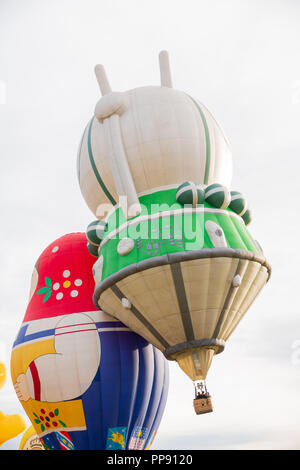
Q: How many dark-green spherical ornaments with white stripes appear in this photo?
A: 6